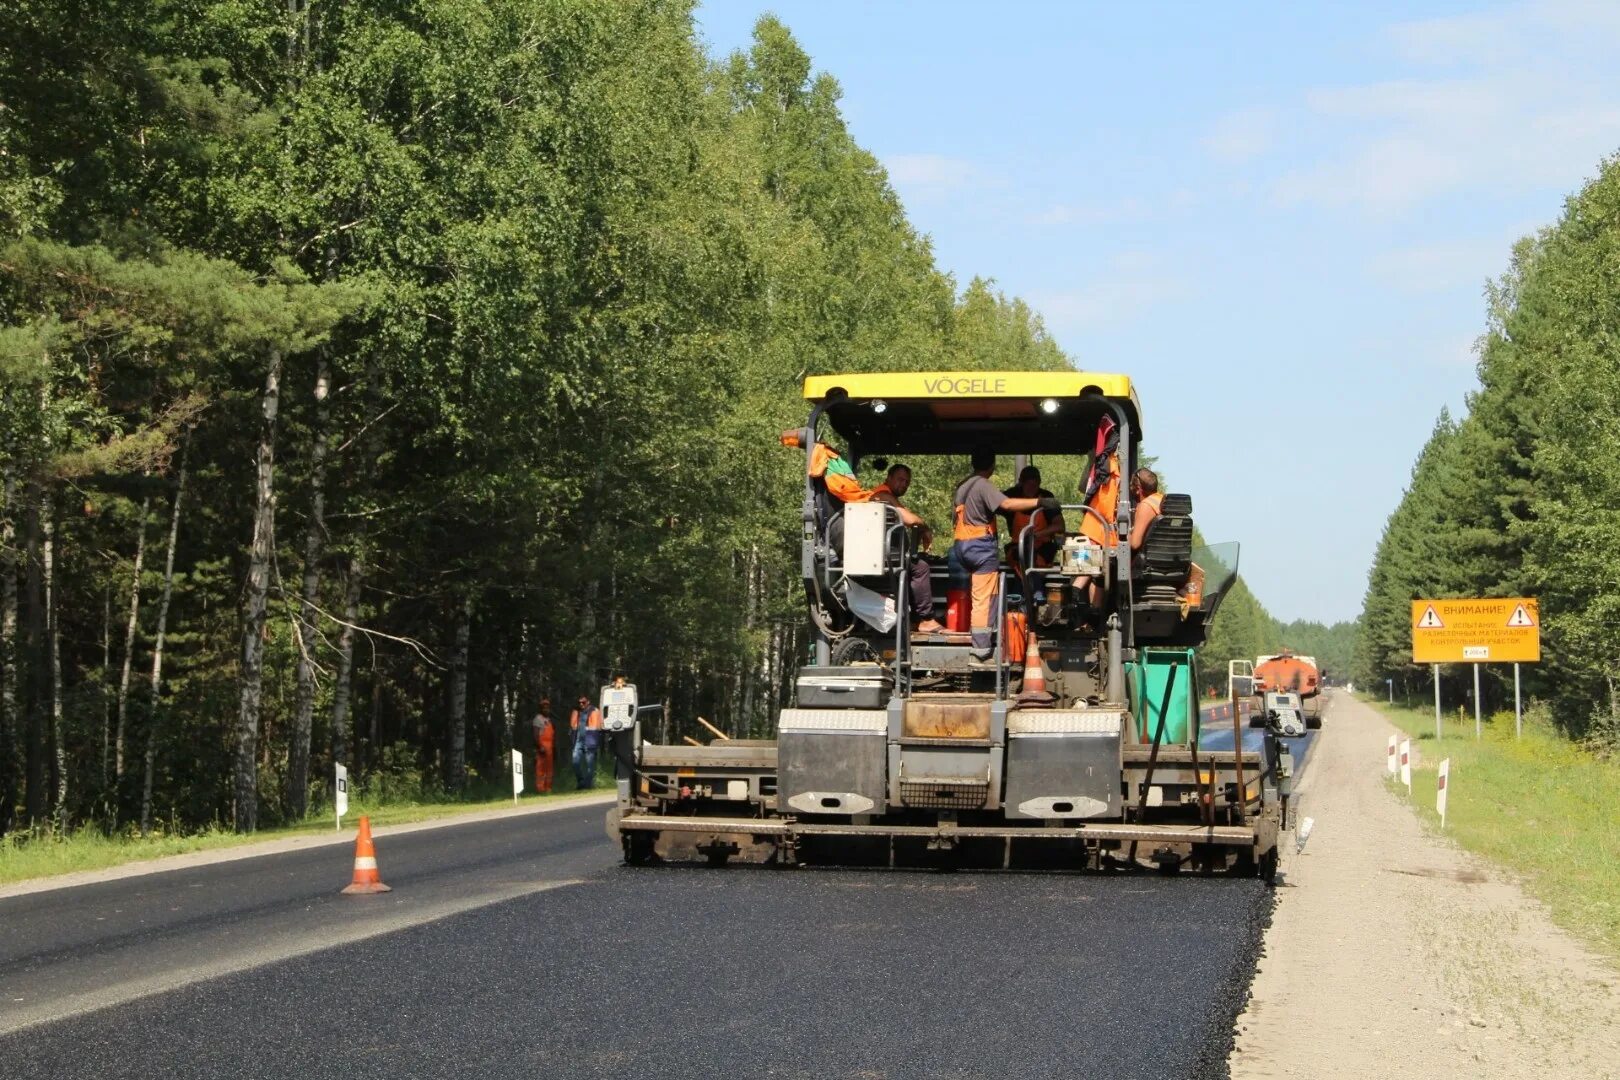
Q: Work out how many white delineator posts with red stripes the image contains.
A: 3